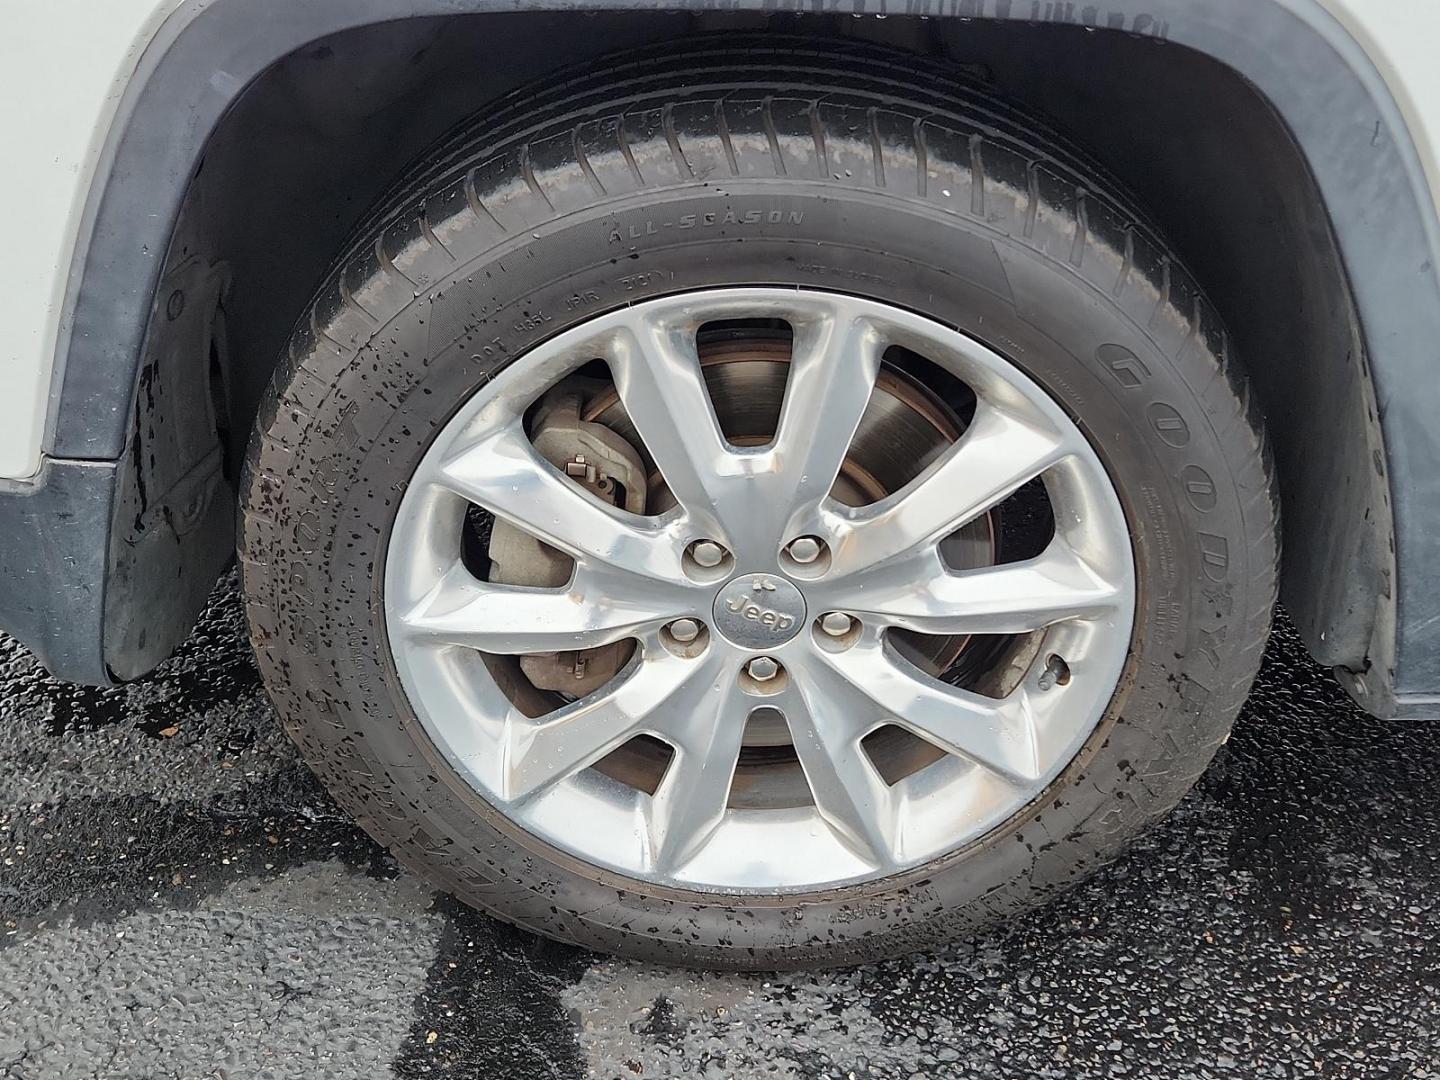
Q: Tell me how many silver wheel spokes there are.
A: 10